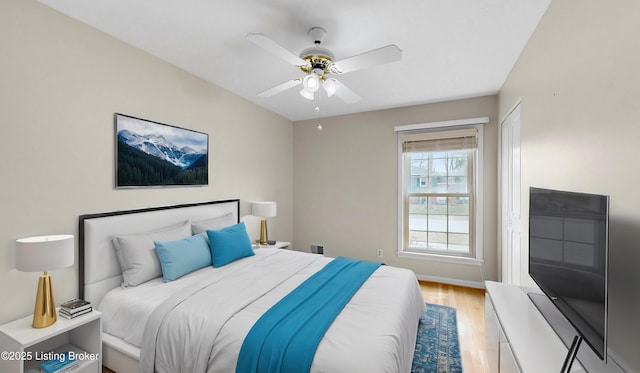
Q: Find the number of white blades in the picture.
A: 4